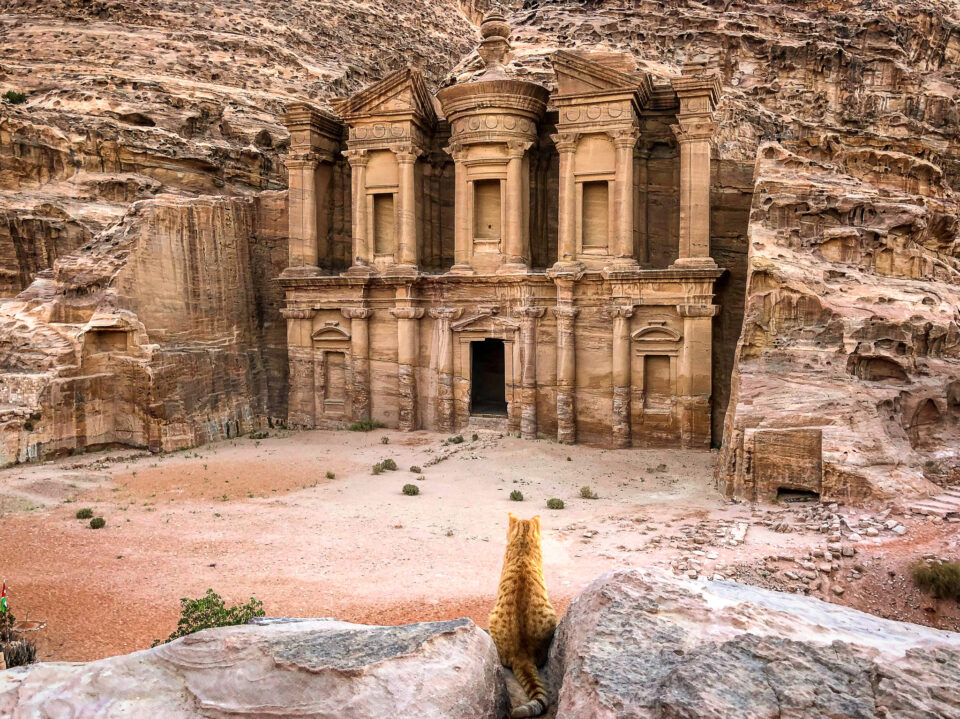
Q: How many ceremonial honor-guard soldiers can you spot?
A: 0